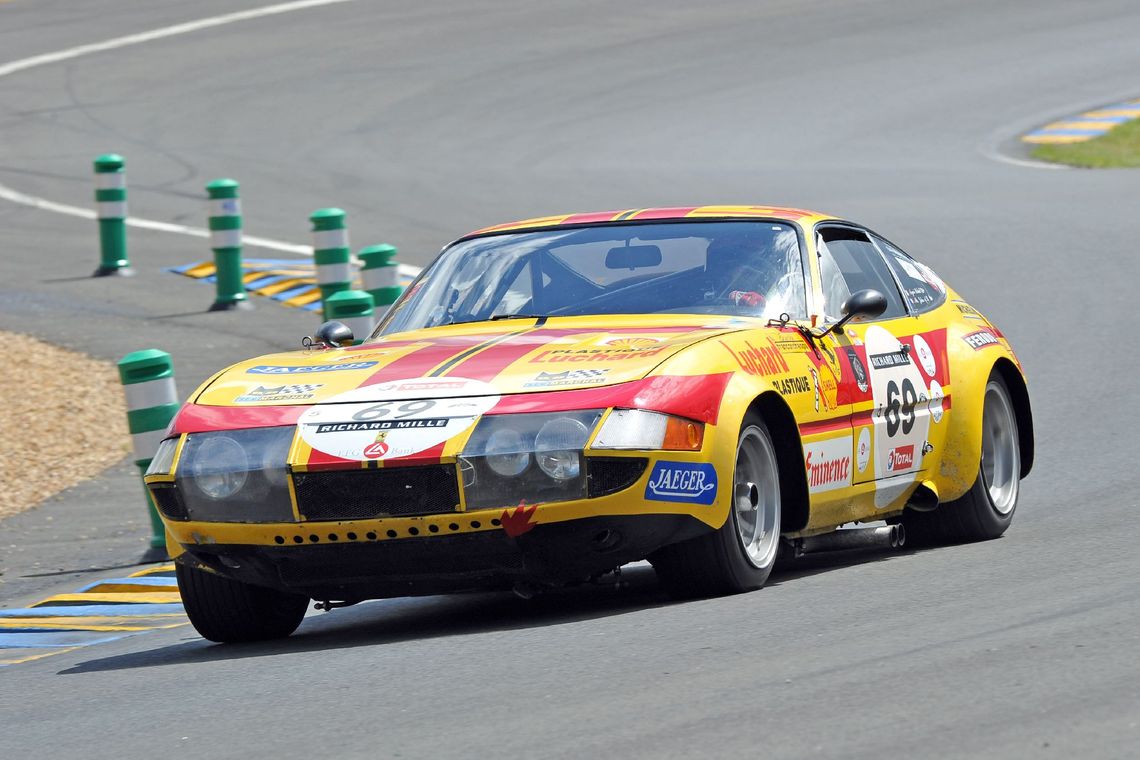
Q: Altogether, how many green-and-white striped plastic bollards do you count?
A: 6